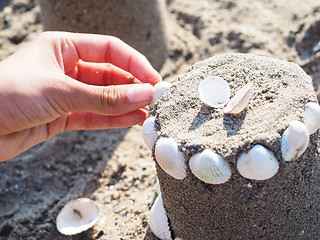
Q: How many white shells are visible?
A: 11